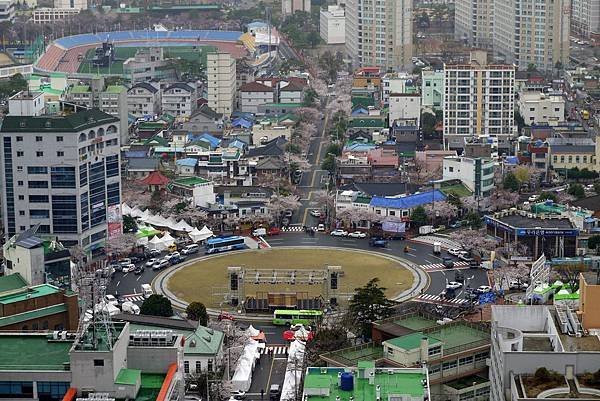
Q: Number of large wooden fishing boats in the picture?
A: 0